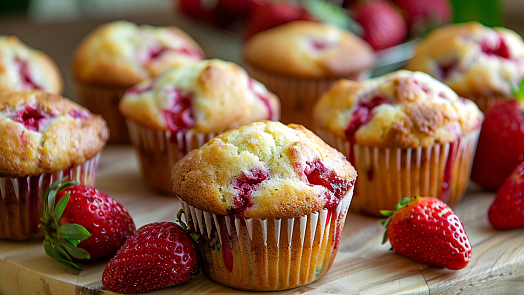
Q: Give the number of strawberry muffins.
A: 8